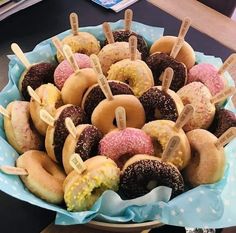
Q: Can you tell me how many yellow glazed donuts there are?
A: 5